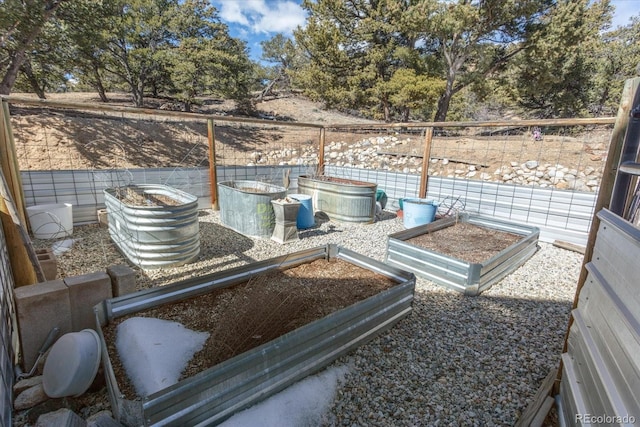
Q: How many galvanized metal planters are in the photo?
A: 5